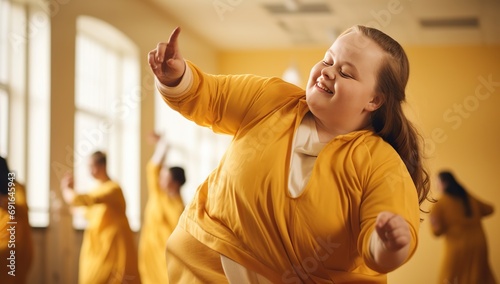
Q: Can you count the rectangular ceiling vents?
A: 2